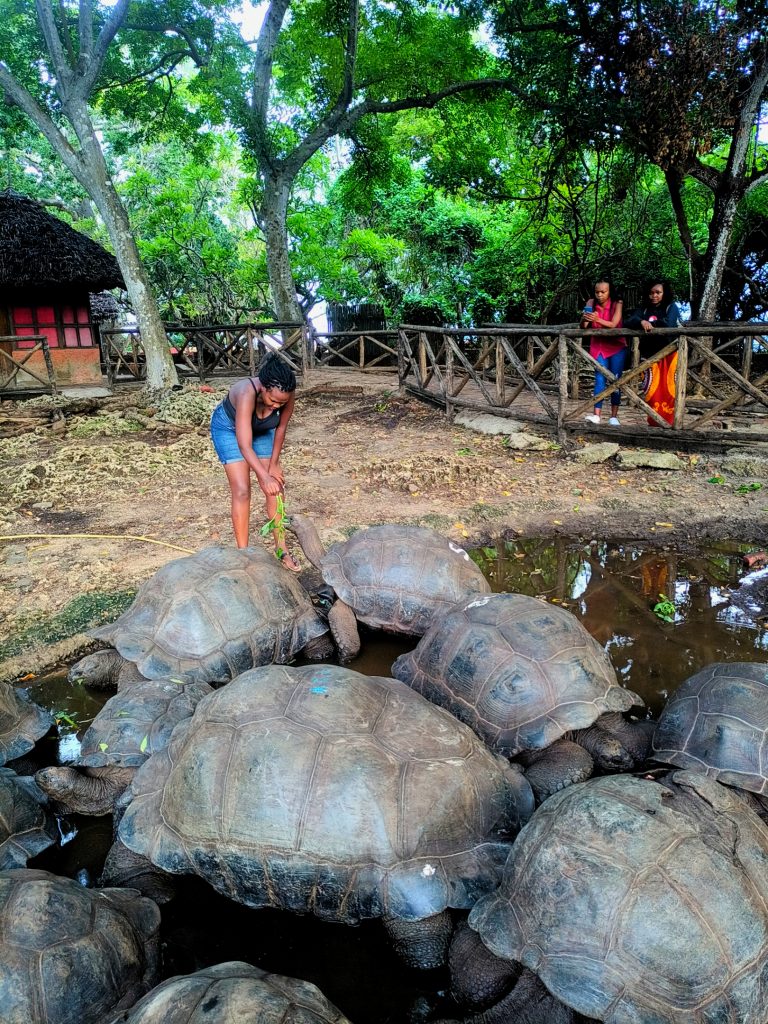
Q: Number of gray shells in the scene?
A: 11